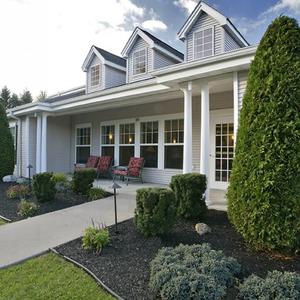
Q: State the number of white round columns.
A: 4